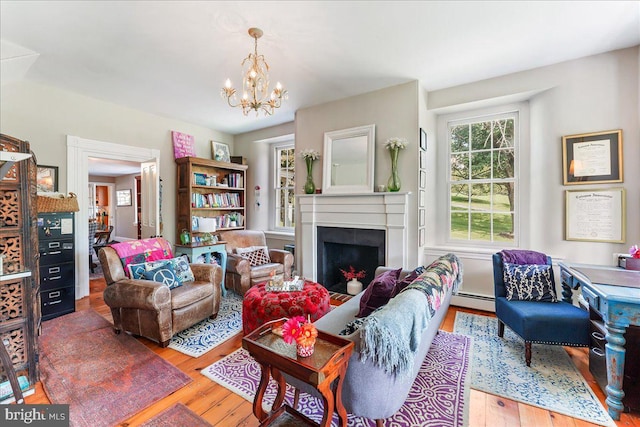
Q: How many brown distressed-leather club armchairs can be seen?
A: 2